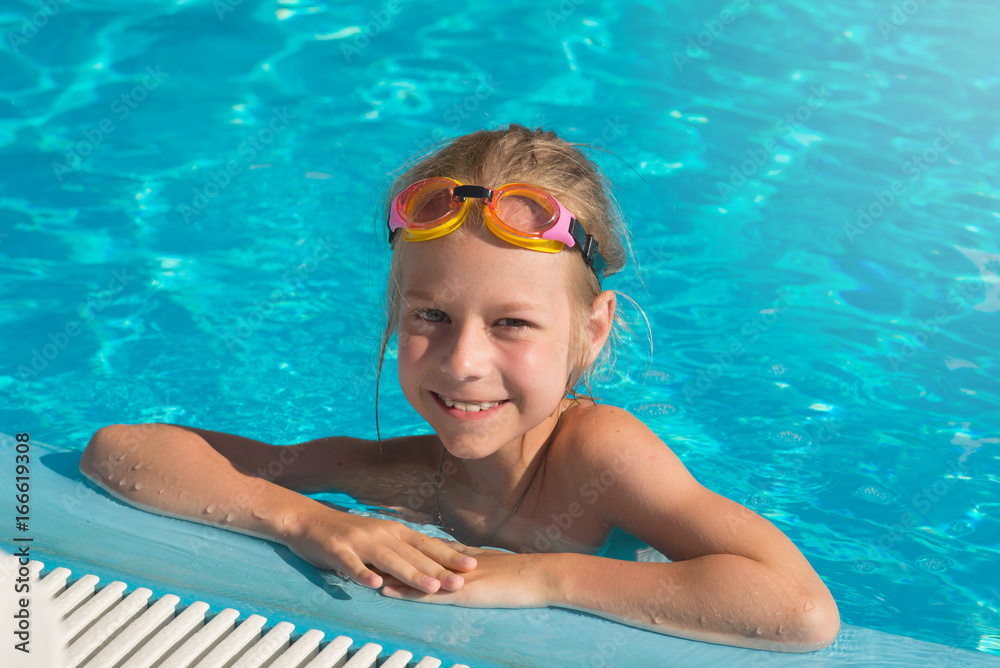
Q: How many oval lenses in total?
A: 2